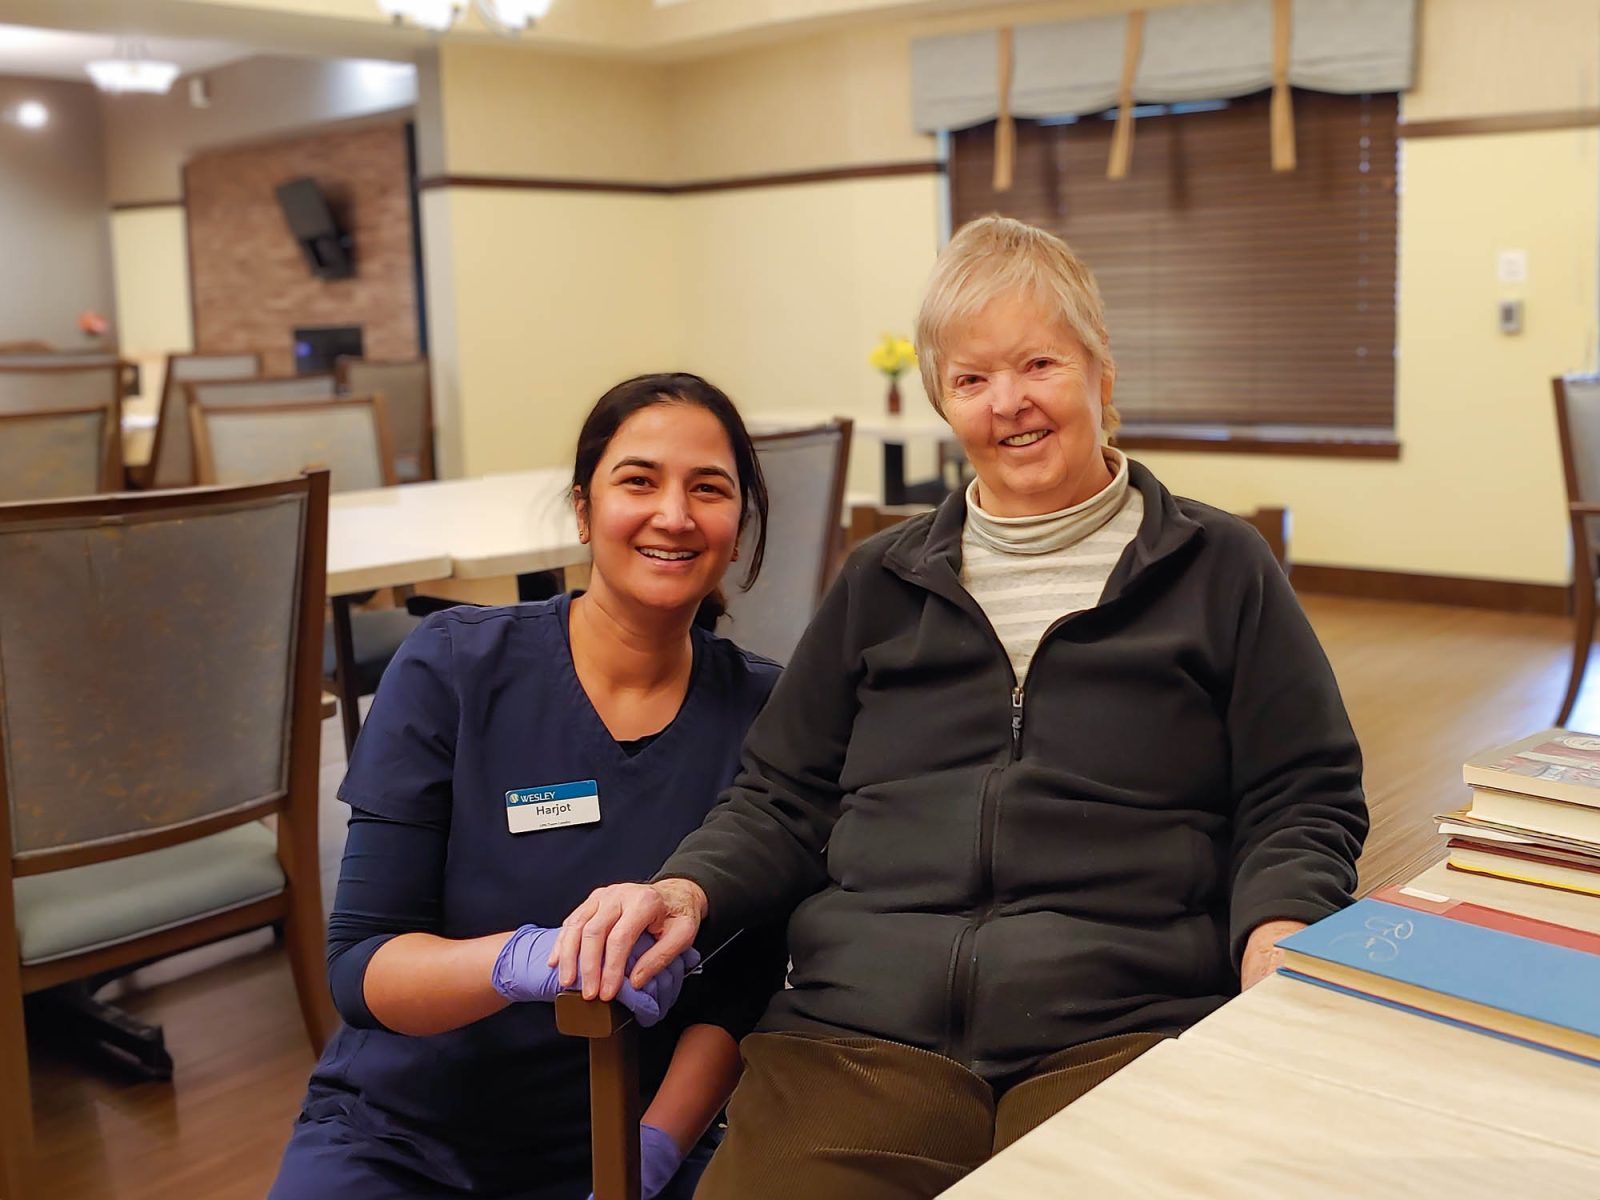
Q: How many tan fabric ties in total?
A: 3